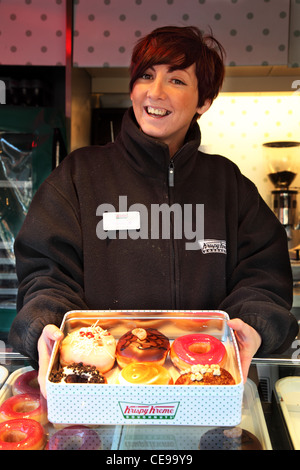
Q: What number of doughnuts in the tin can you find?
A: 6